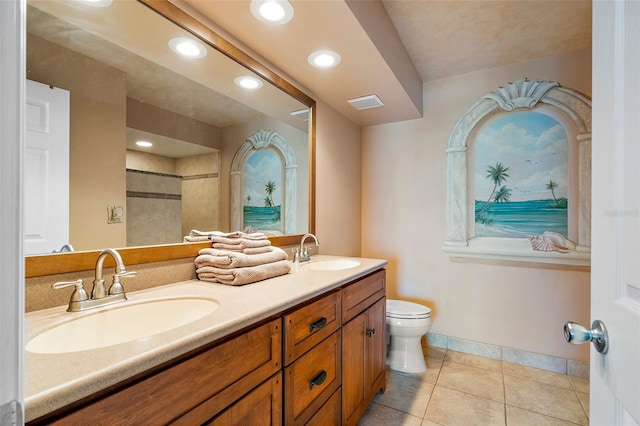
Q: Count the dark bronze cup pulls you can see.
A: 2